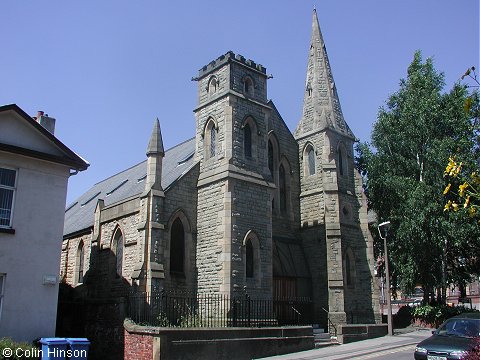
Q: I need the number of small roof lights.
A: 5